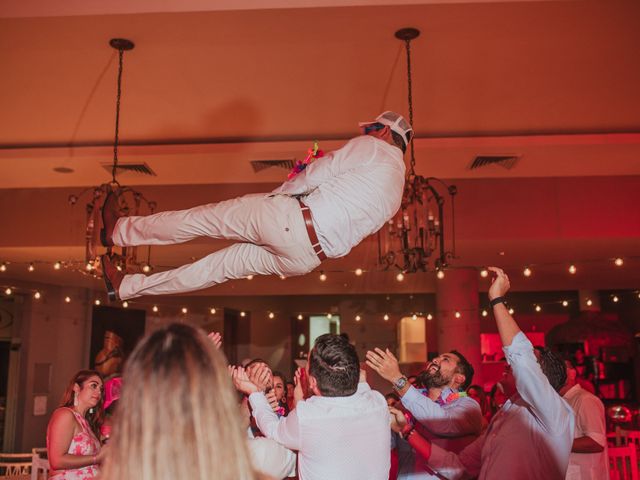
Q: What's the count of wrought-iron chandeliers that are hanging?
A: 2